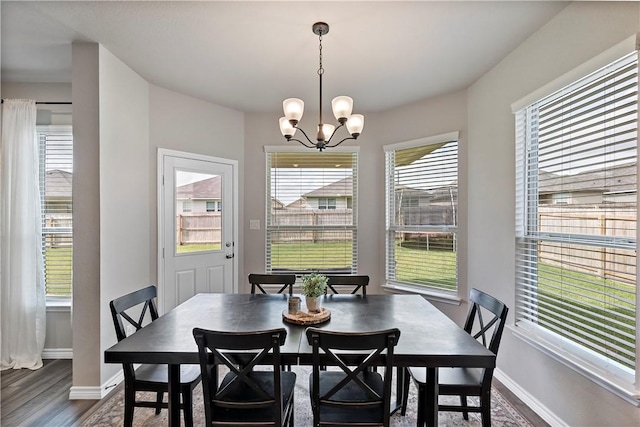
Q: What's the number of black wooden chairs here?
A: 6